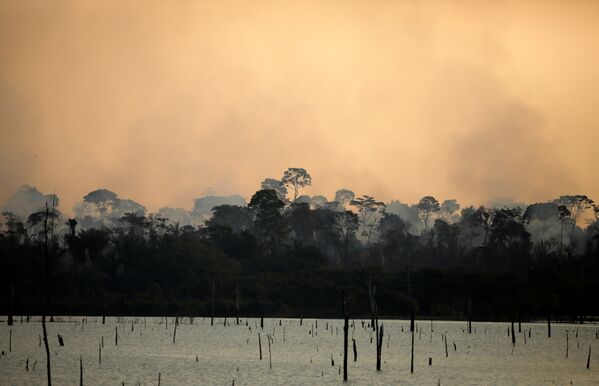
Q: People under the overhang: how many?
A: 0